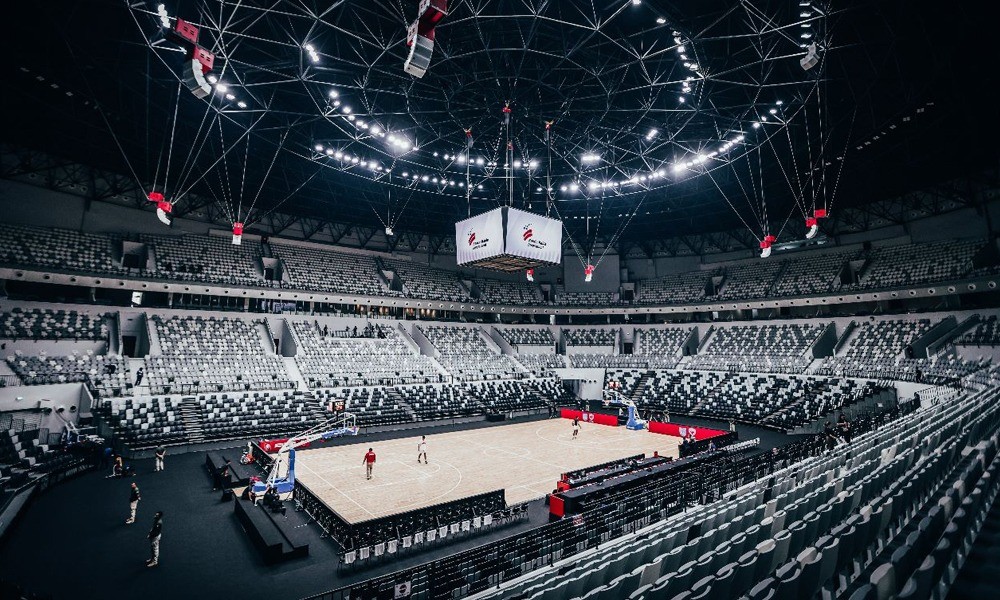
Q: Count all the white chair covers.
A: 12